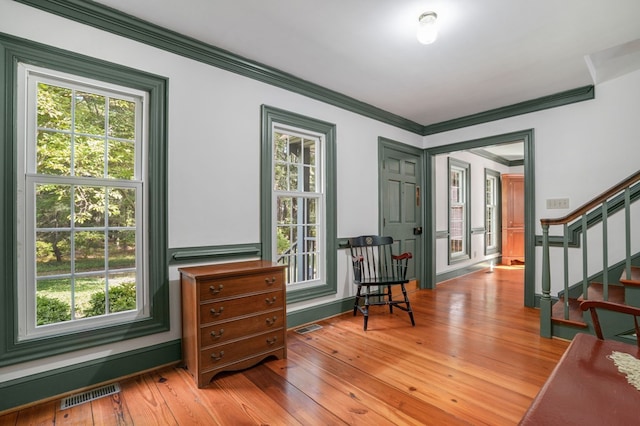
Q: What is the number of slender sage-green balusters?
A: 4